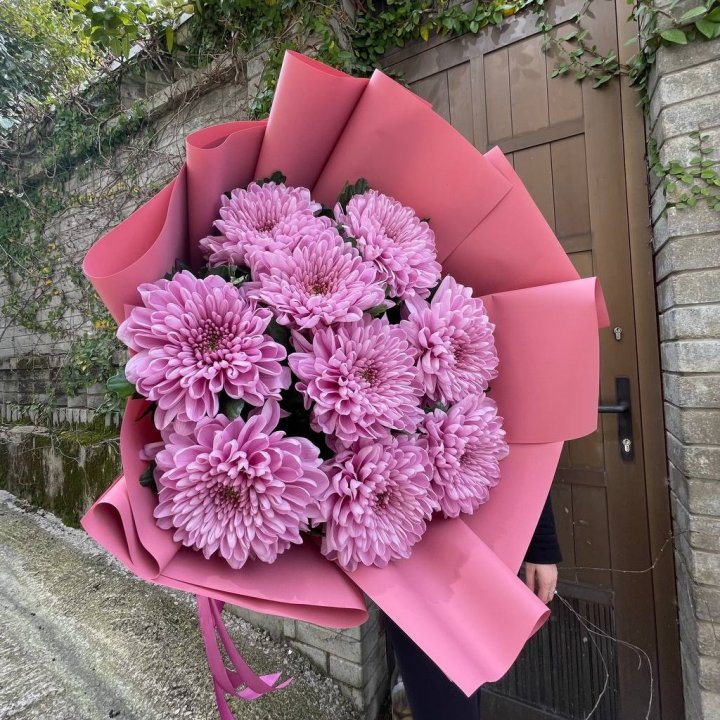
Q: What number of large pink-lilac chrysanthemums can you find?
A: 9